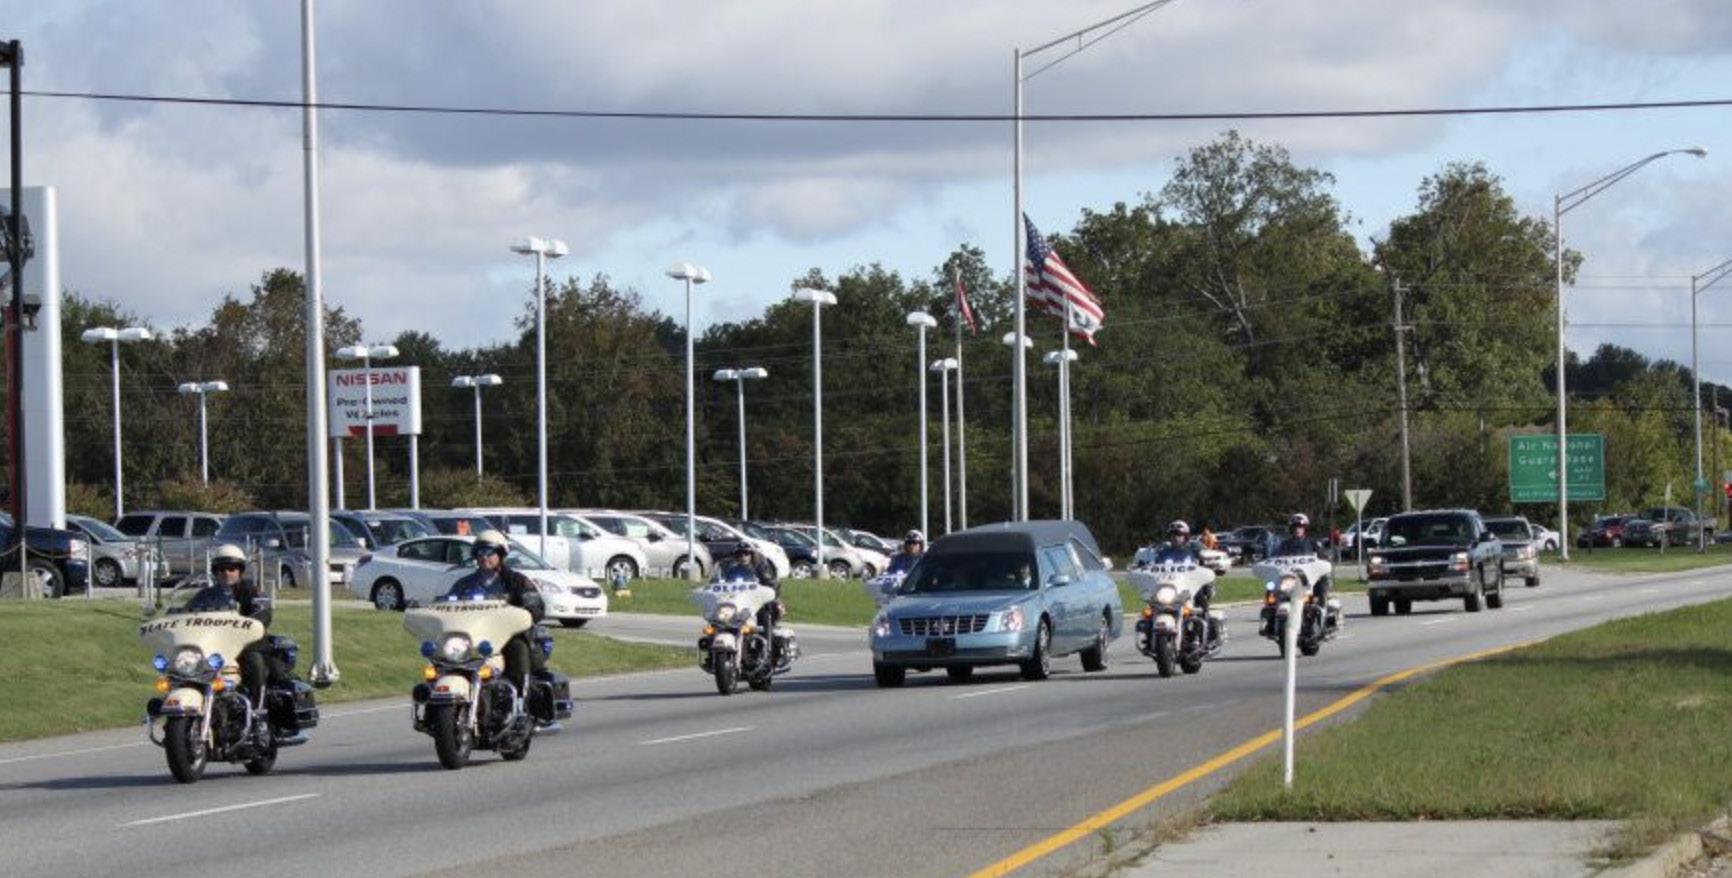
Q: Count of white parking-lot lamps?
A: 12